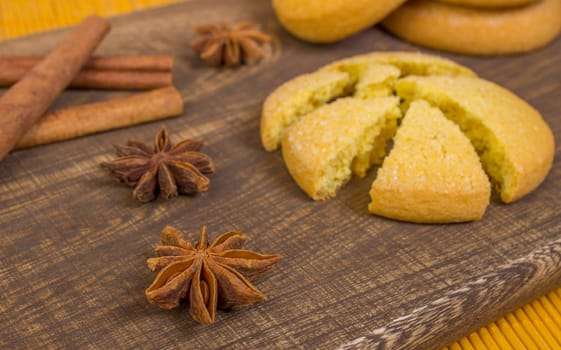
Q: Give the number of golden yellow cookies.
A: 4